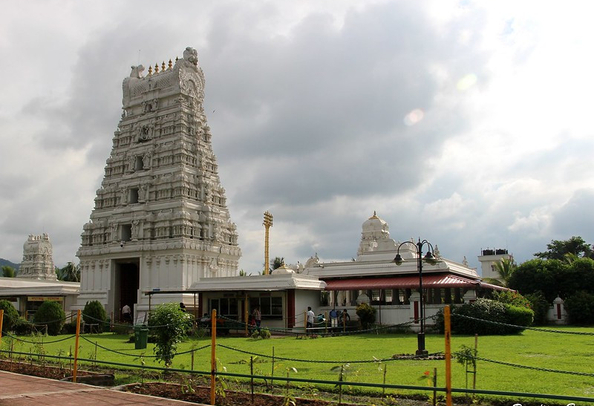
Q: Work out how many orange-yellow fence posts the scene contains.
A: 4